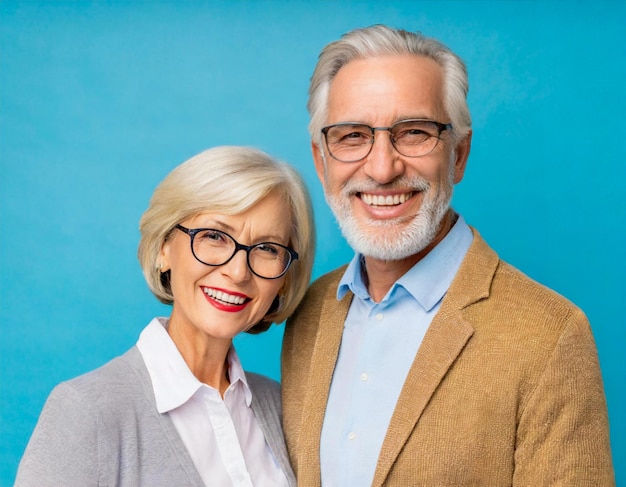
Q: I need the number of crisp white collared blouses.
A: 1